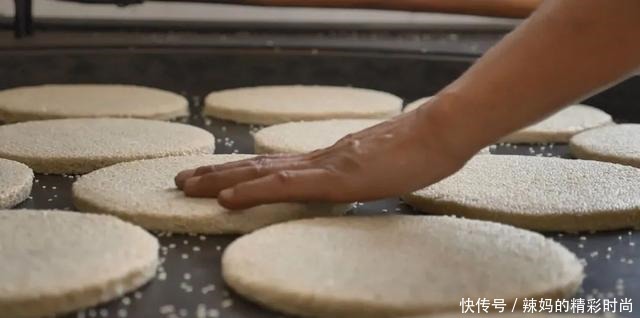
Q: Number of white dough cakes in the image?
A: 11